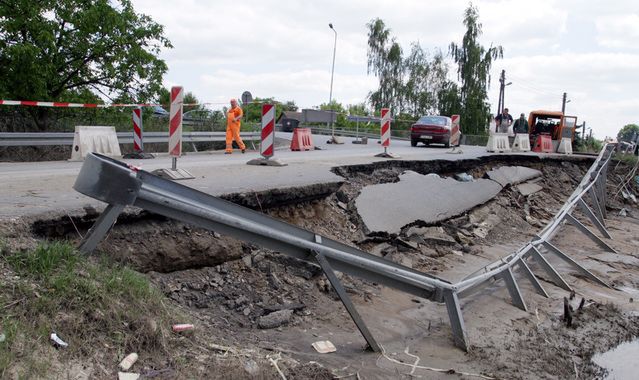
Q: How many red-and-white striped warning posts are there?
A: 5